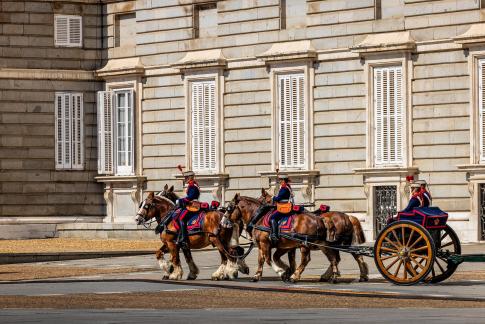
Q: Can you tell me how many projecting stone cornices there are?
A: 5